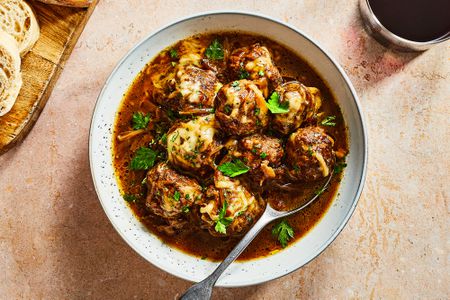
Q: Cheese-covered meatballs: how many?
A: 9